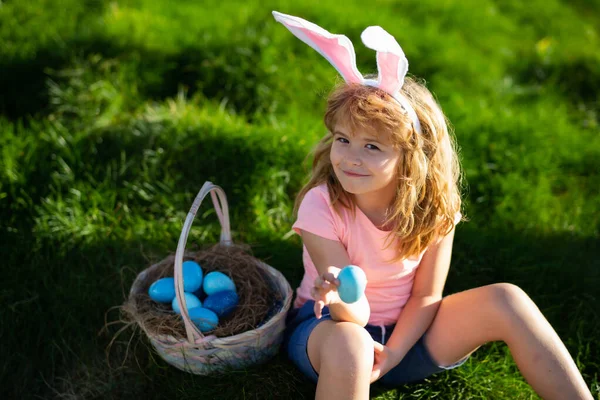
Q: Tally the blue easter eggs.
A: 7